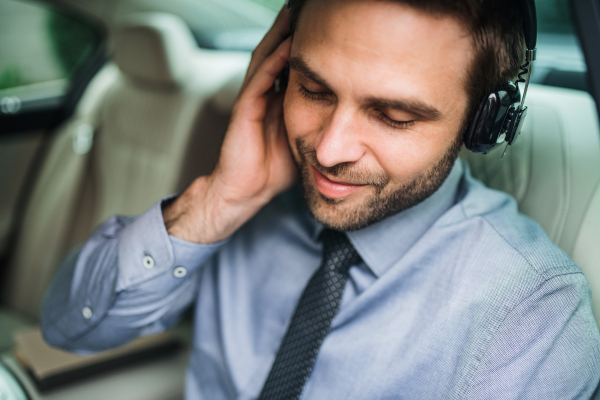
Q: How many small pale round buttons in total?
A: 3